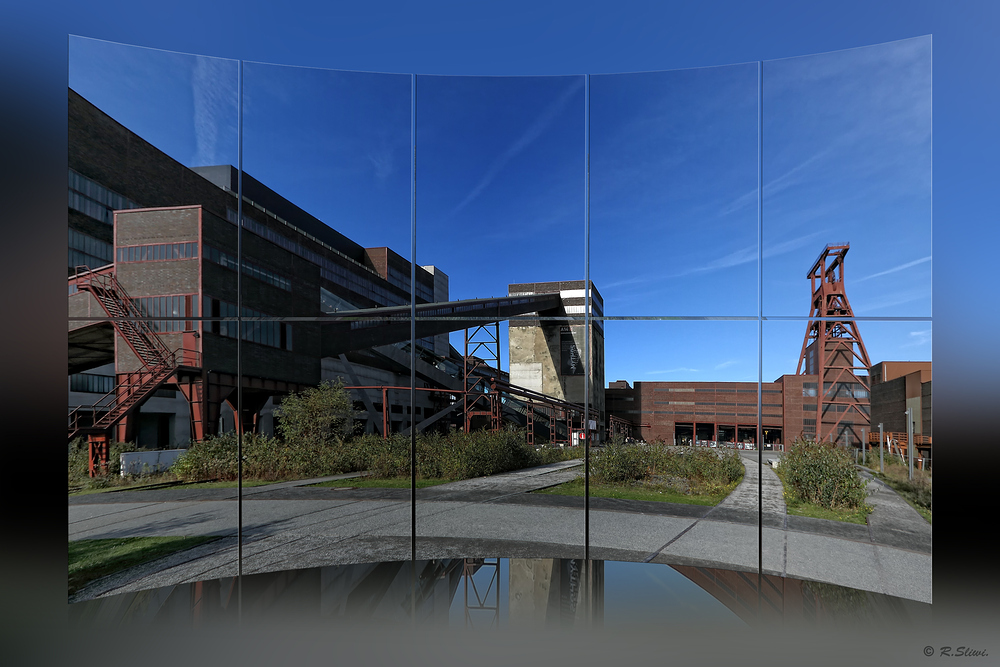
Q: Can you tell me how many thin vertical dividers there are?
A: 4